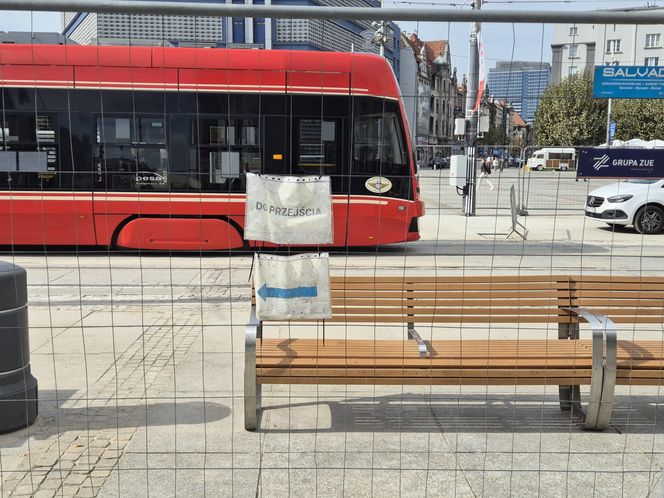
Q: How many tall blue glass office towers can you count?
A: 1